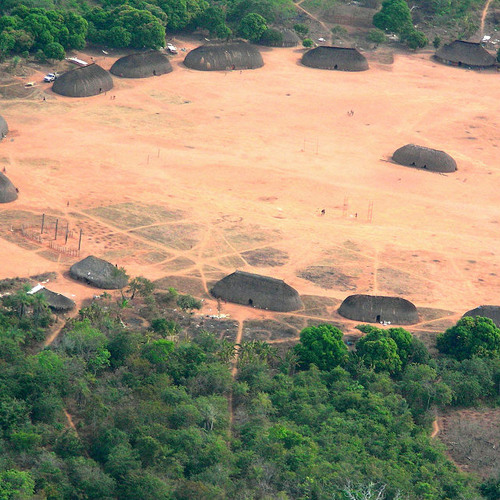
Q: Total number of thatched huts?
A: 14